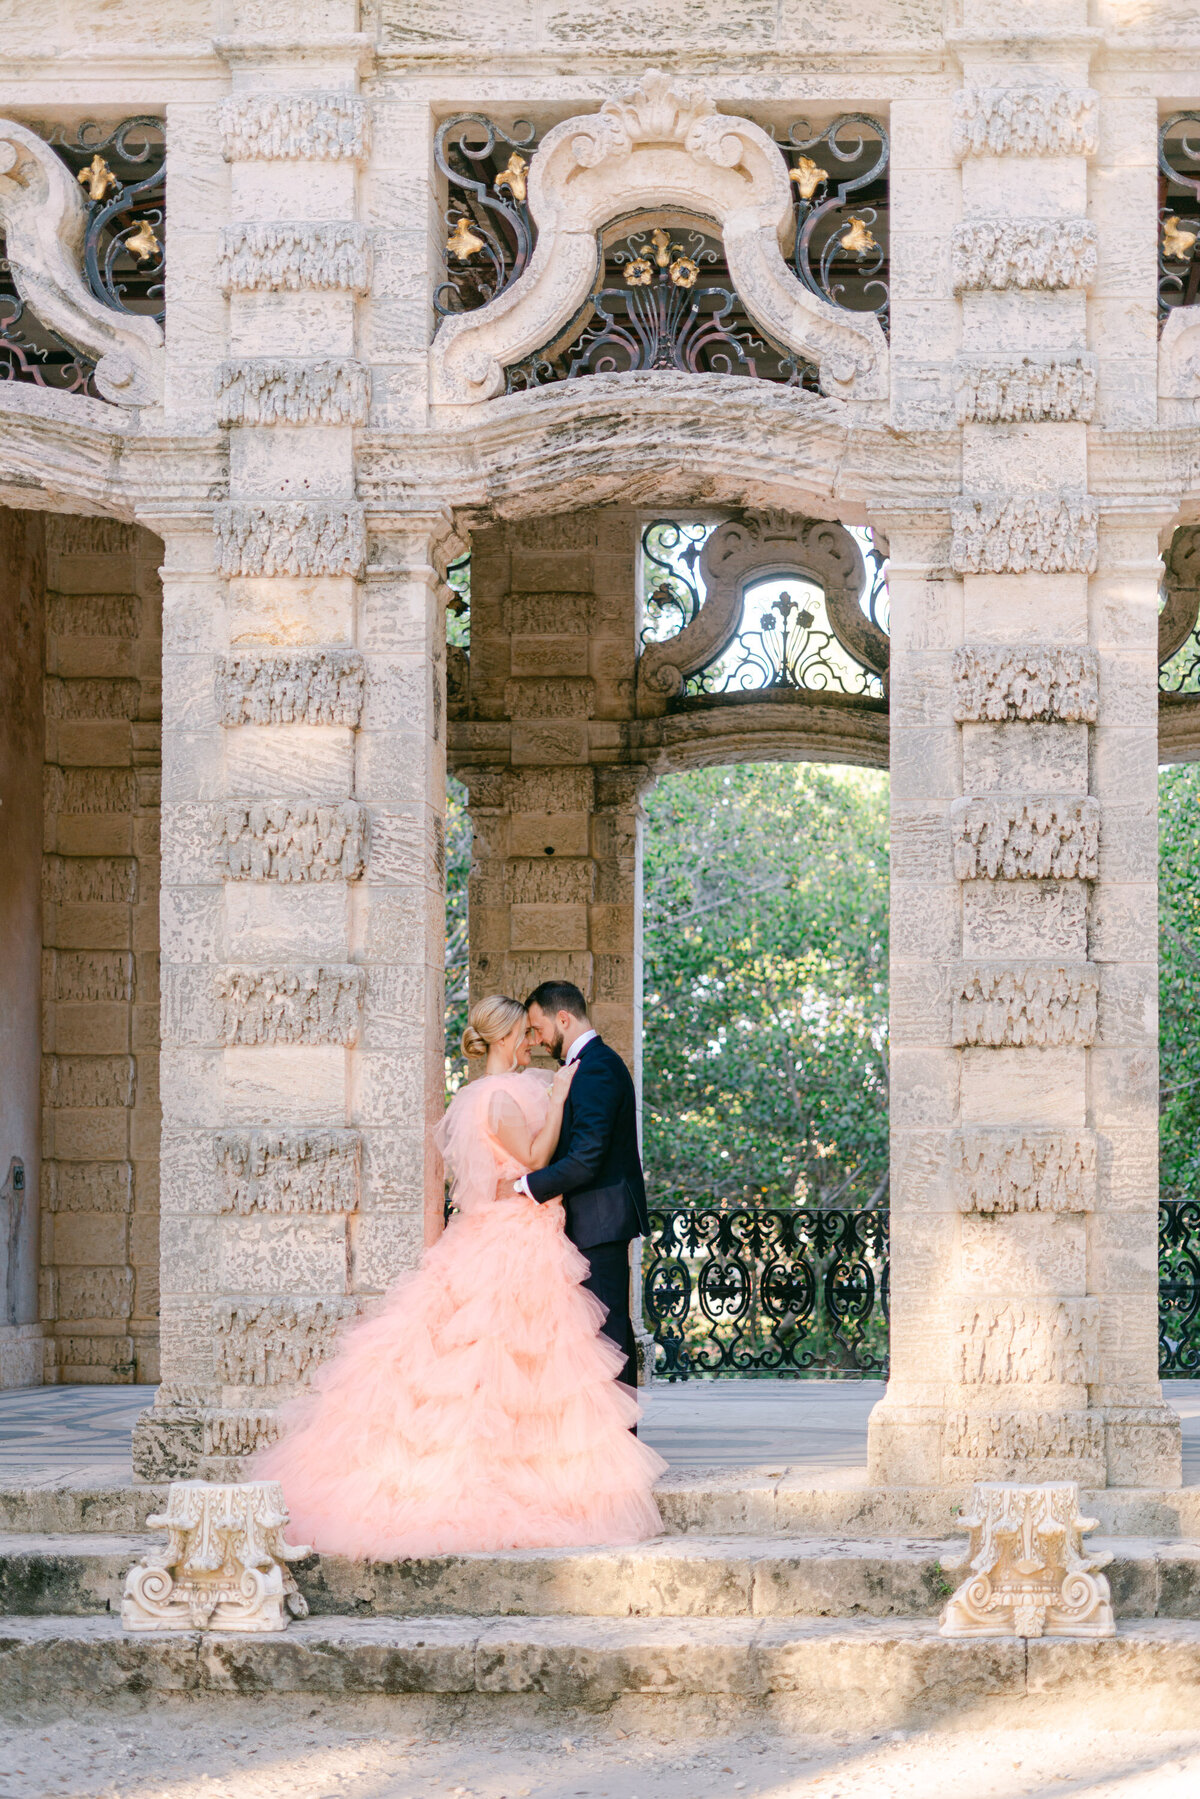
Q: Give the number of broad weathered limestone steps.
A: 3